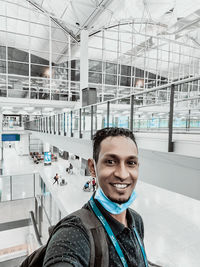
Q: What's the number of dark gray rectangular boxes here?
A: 1